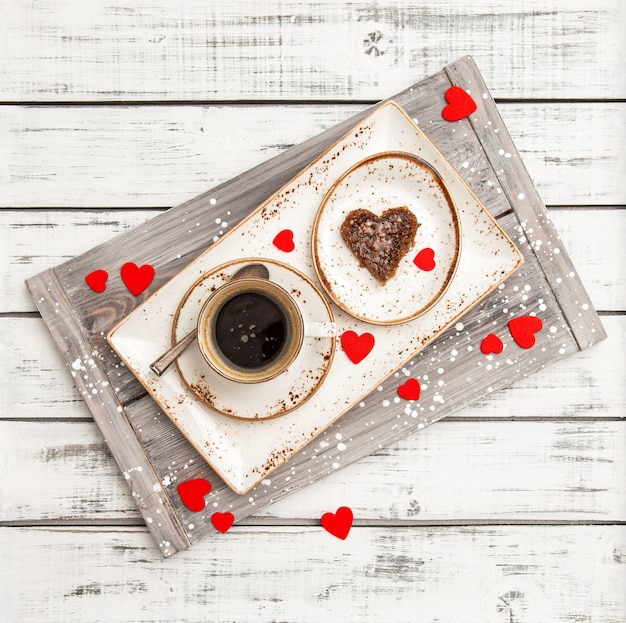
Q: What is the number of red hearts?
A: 12